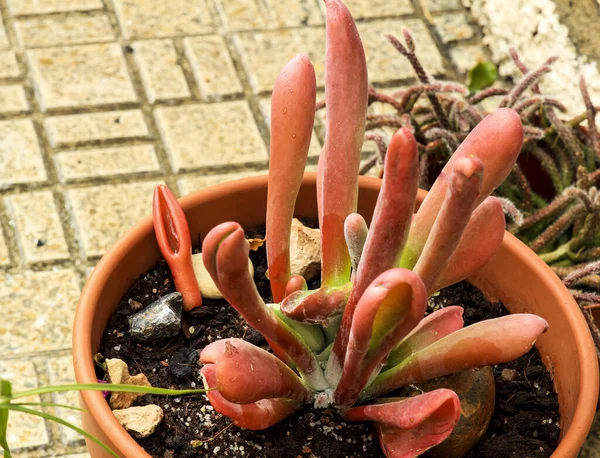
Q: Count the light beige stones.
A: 4